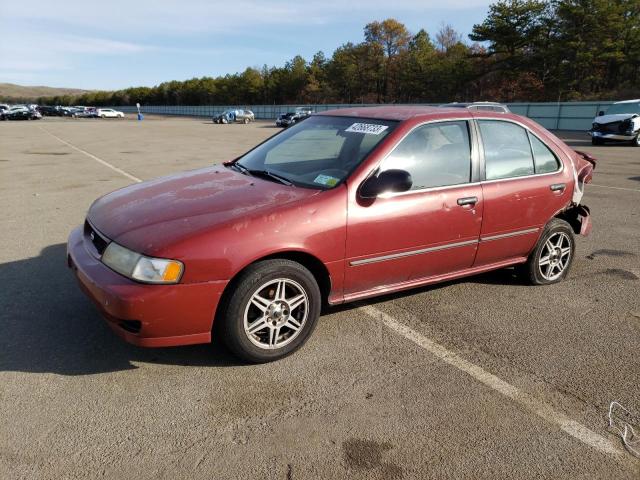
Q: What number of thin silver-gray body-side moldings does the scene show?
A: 2